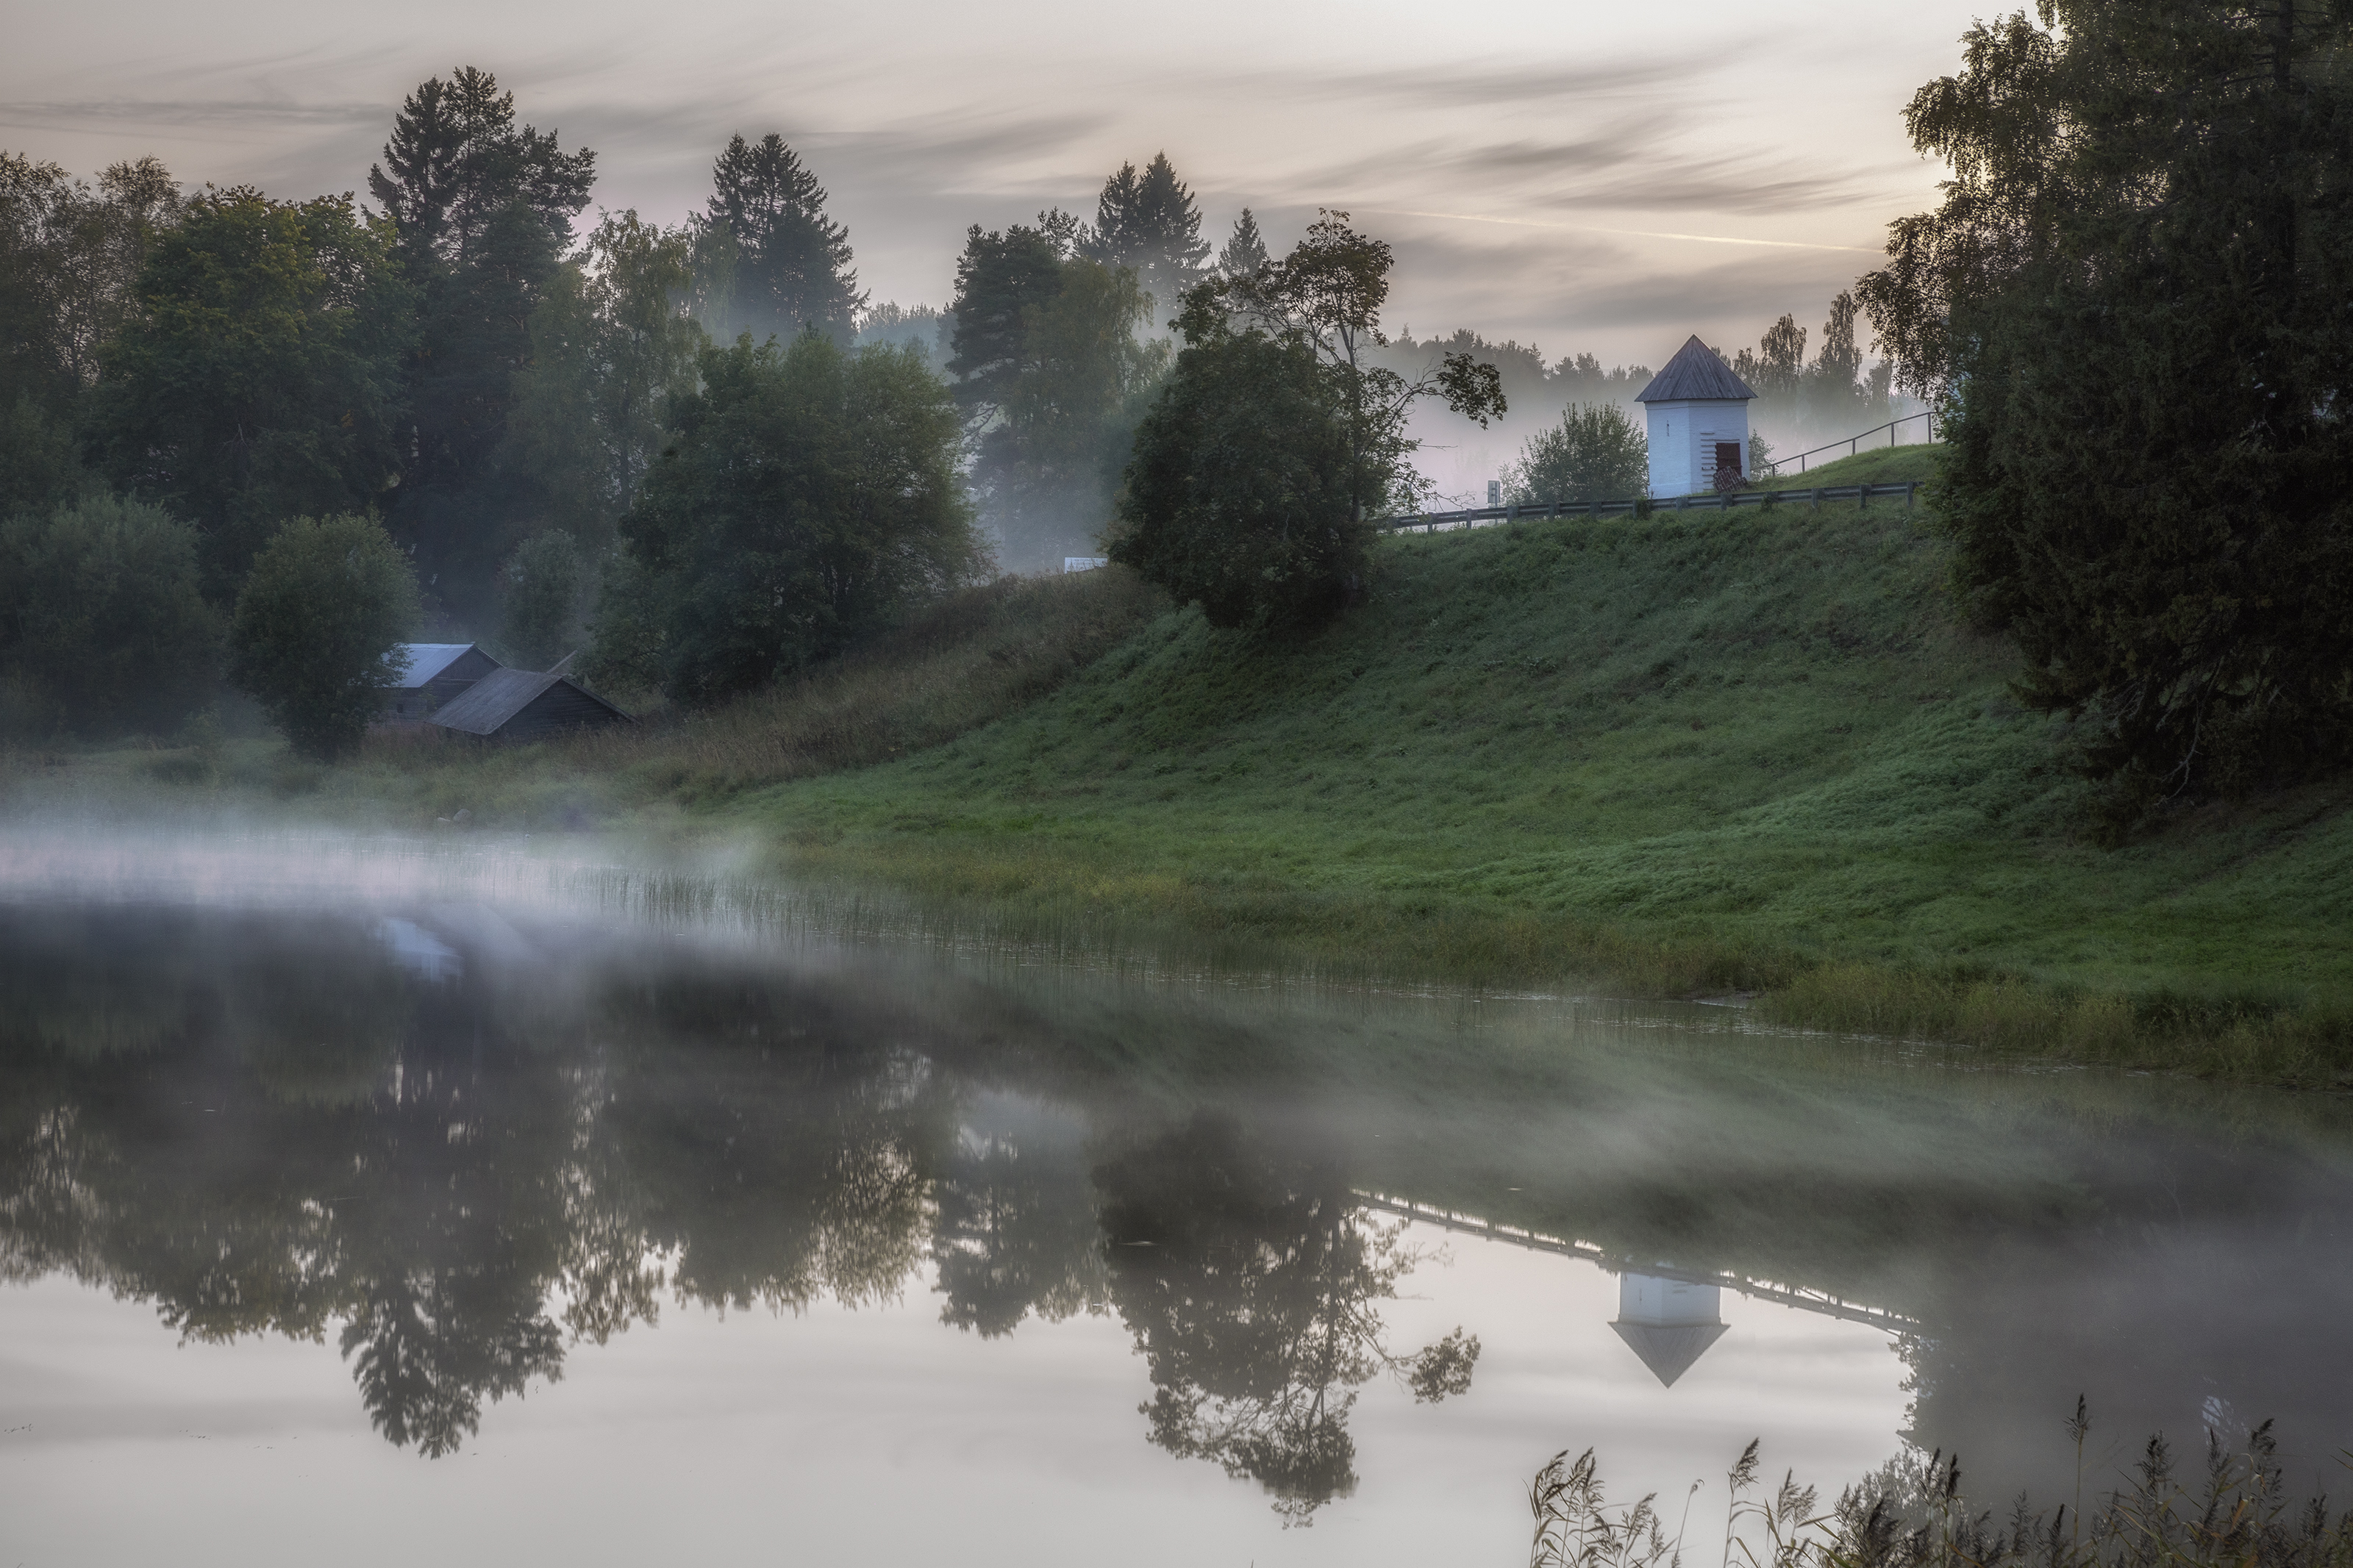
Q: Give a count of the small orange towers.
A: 0